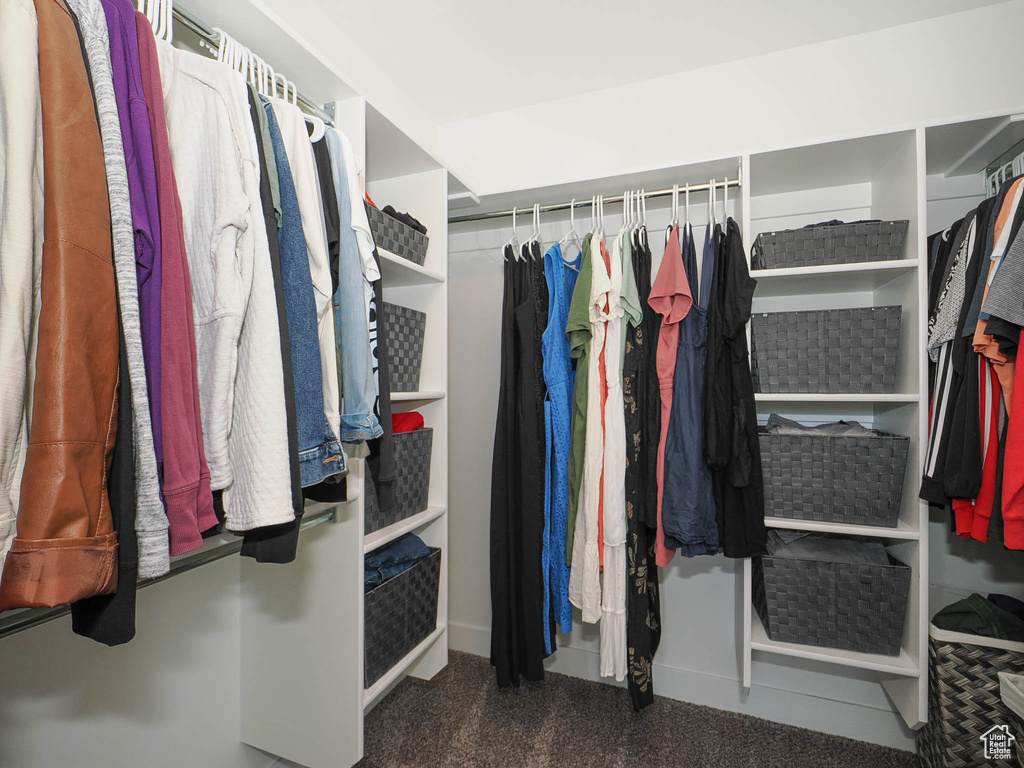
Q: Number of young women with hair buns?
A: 0